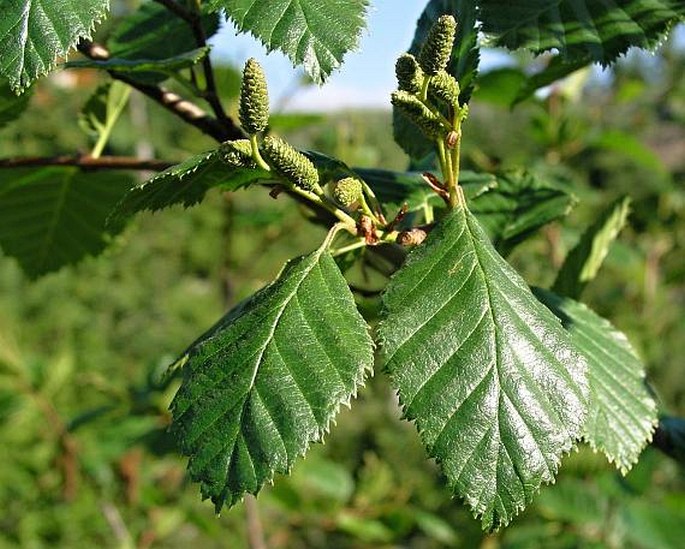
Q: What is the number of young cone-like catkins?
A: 8